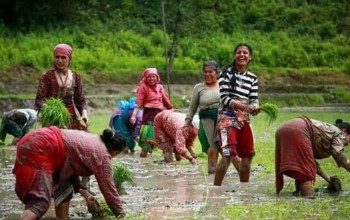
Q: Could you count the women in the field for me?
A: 9